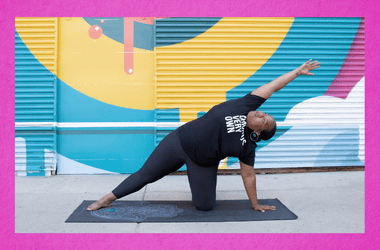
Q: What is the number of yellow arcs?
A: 1